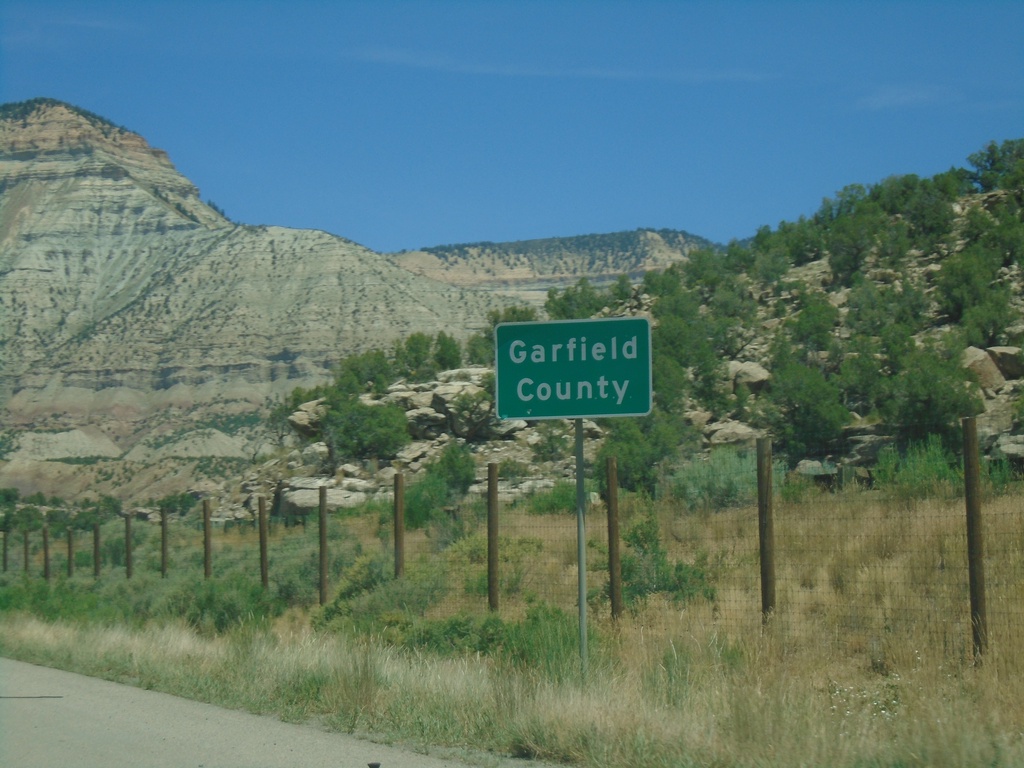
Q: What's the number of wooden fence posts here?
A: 15